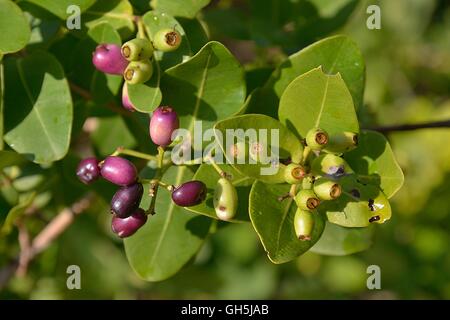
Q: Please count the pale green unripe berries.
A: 13